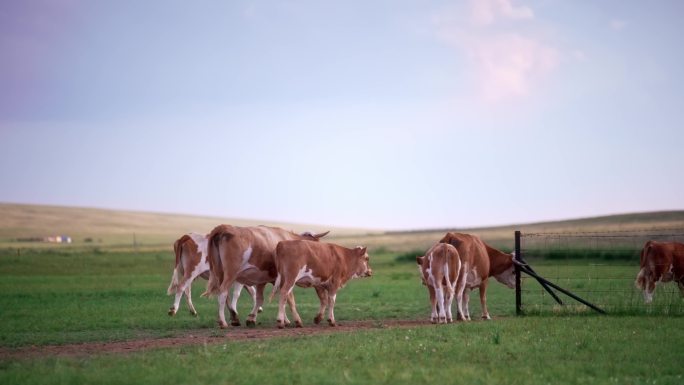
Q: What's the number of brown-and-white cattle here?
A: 6